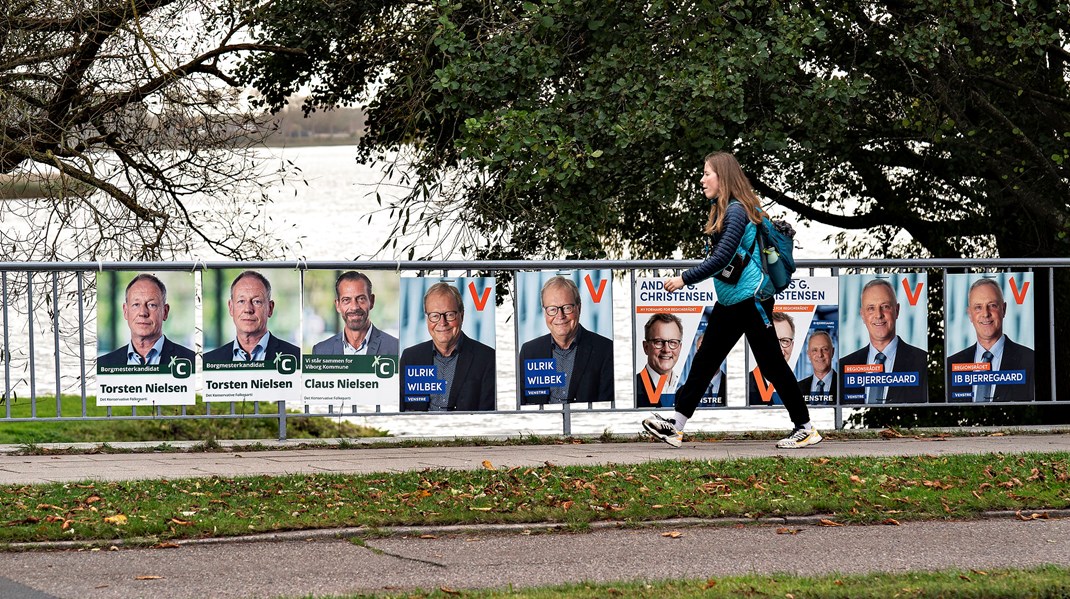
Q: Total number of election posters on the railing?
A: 9